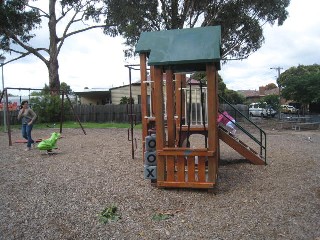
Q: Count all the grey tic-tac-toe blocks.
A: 3